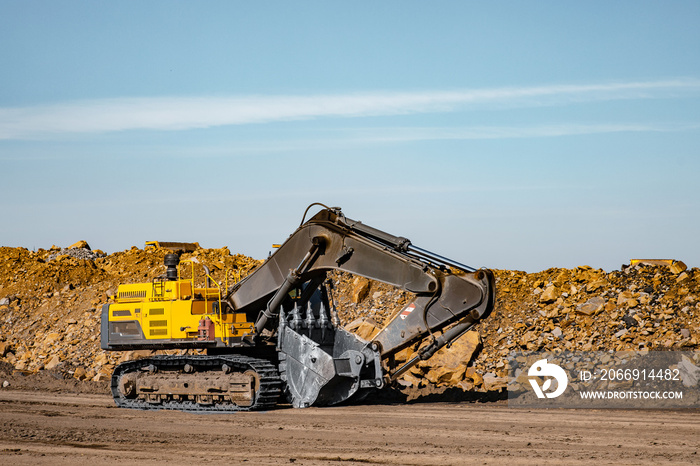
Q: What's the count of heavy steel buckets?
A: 1